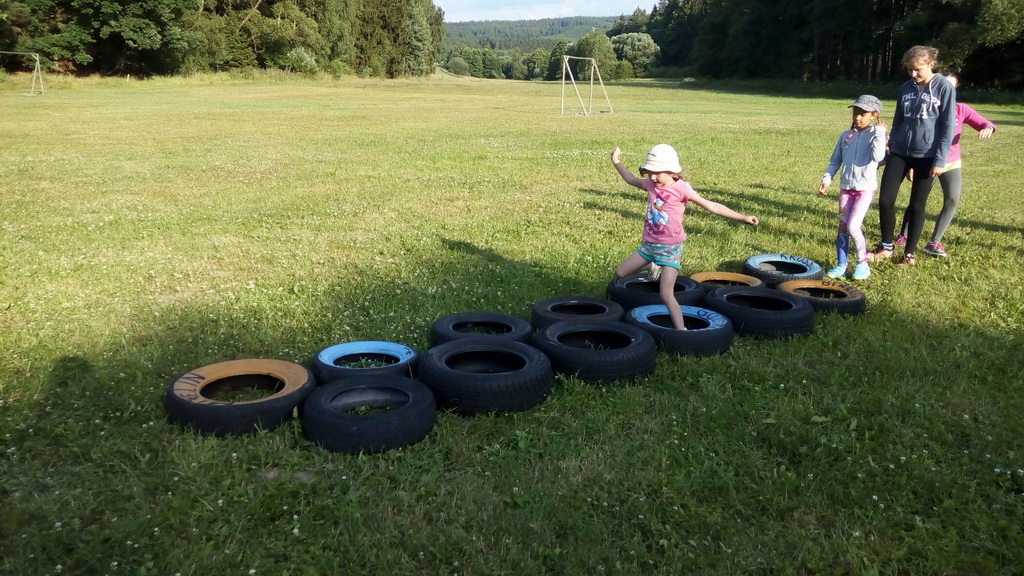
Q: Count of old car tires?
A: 13